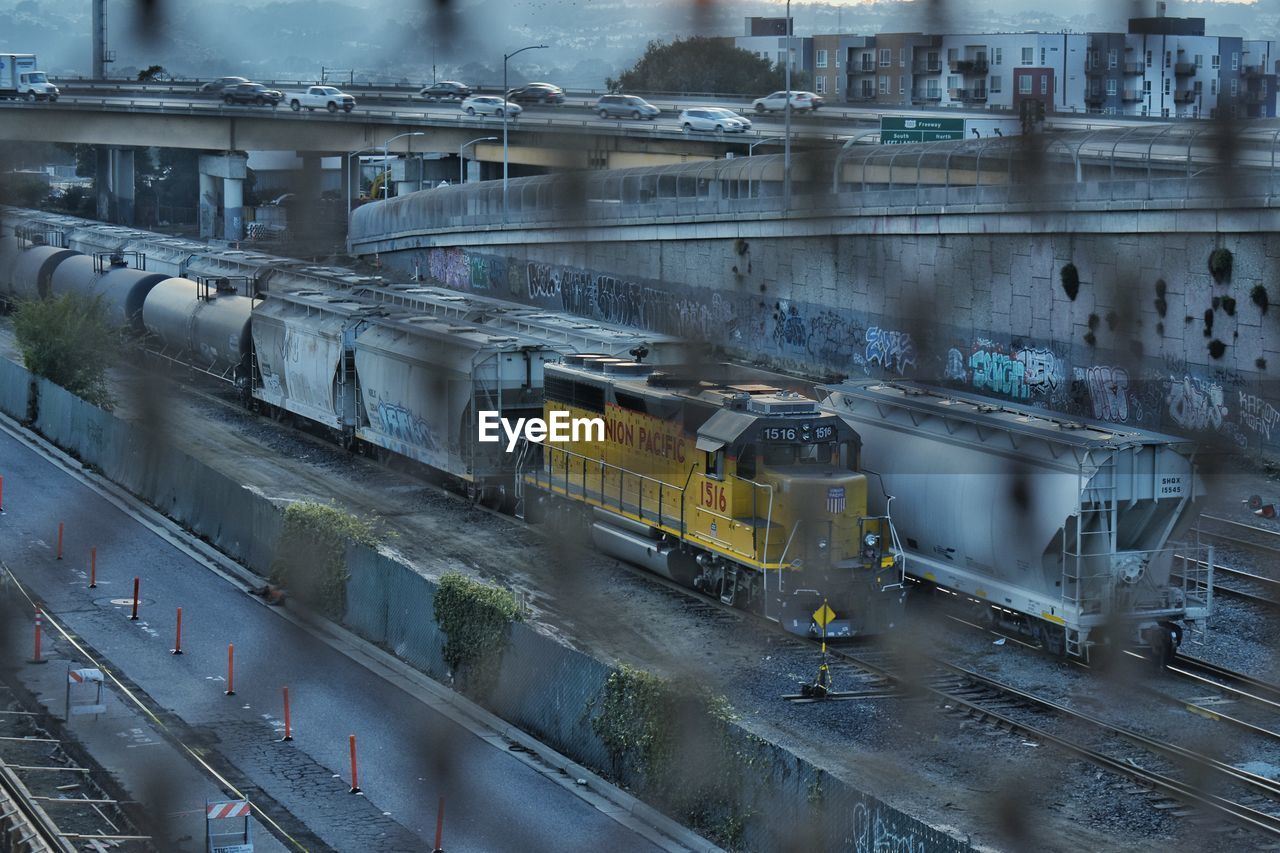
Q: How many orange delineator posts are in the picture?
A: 10